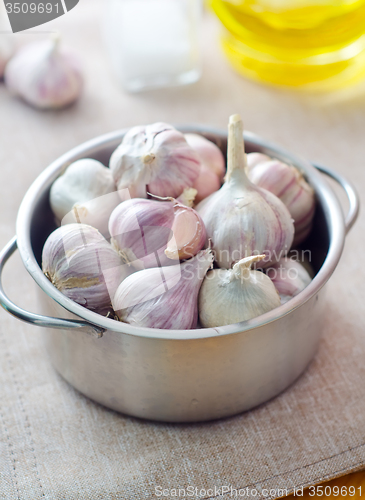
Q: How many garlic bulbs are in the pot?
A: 10